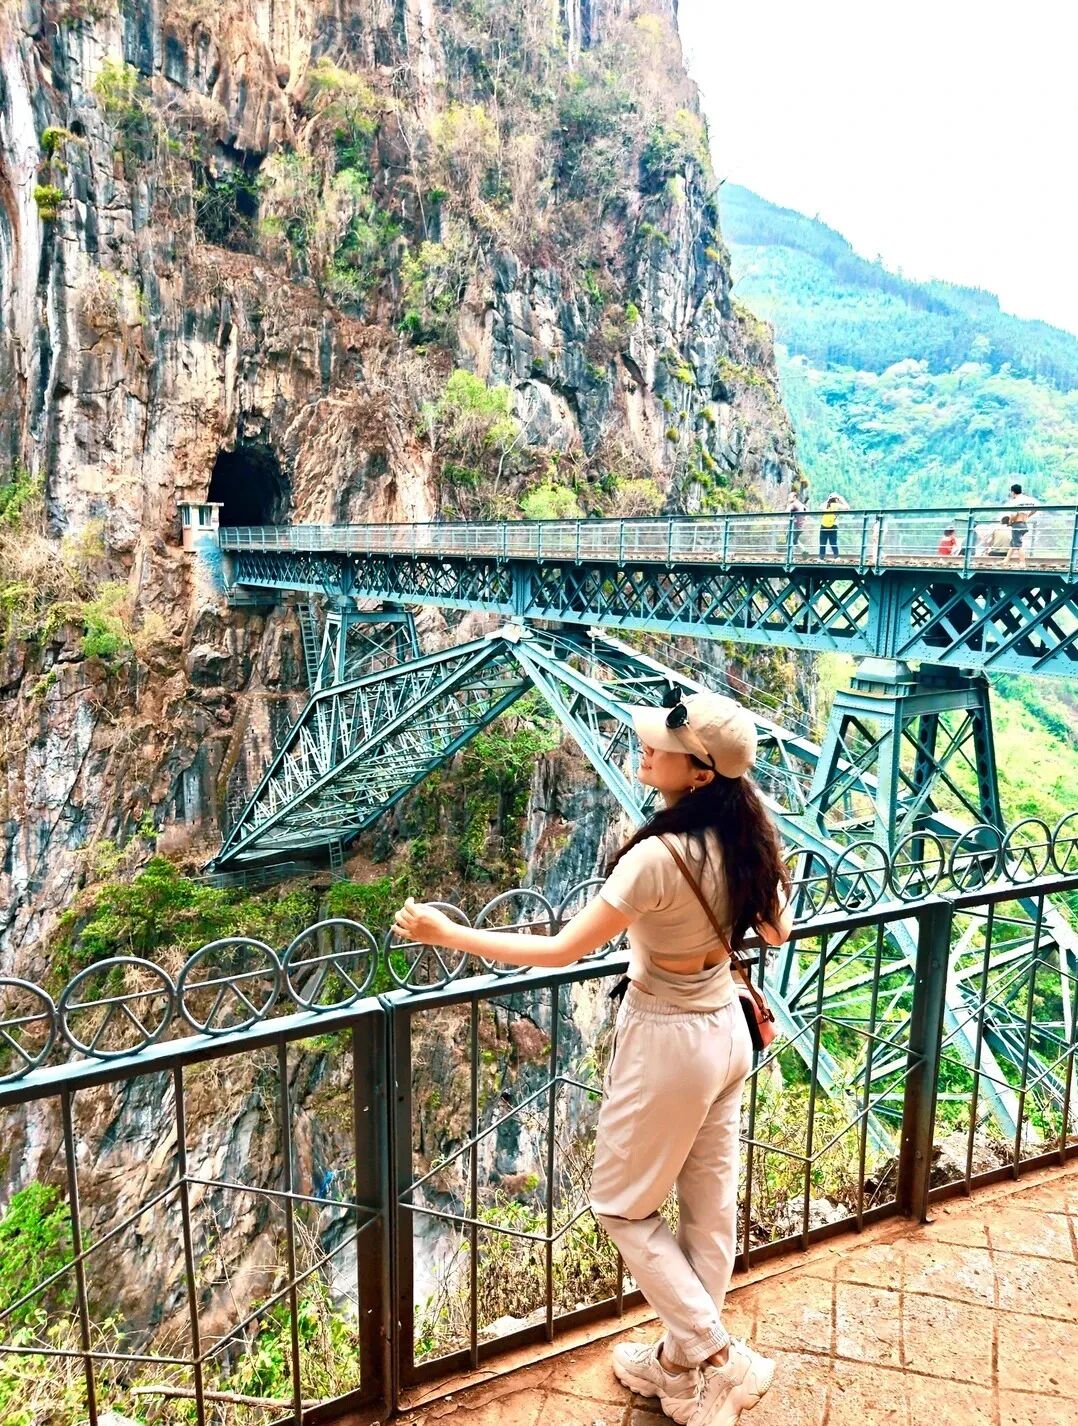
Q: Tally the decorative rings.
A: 13